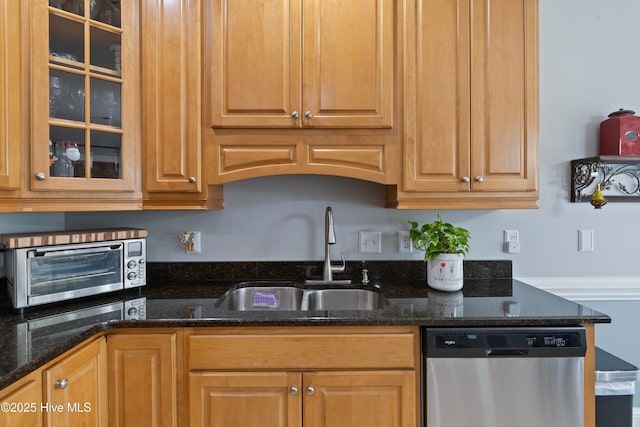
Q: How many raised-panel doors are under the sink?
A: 2